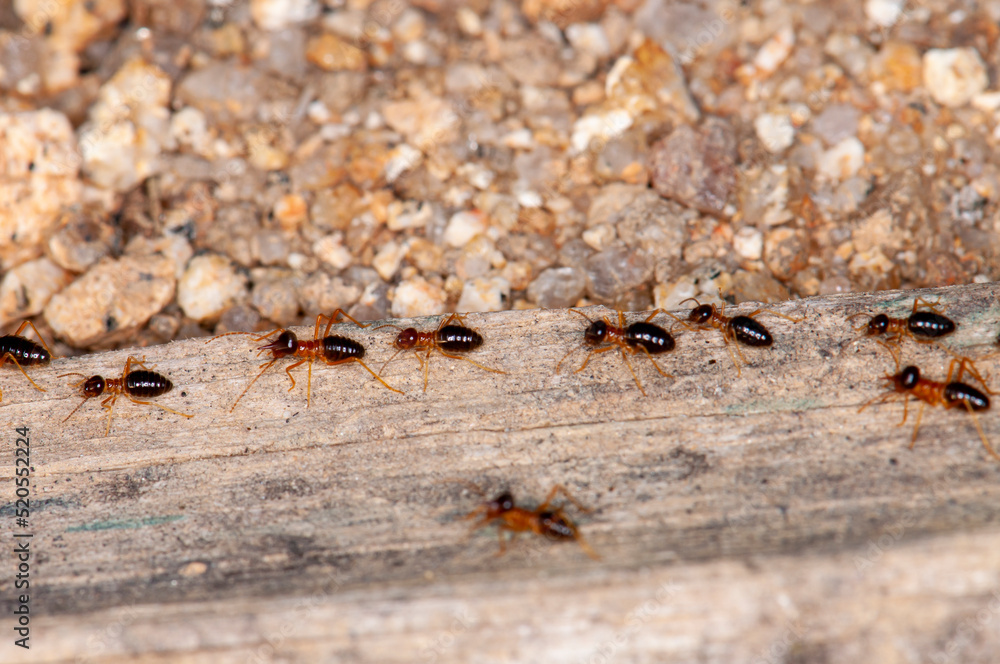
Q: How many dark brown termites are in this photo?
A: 9